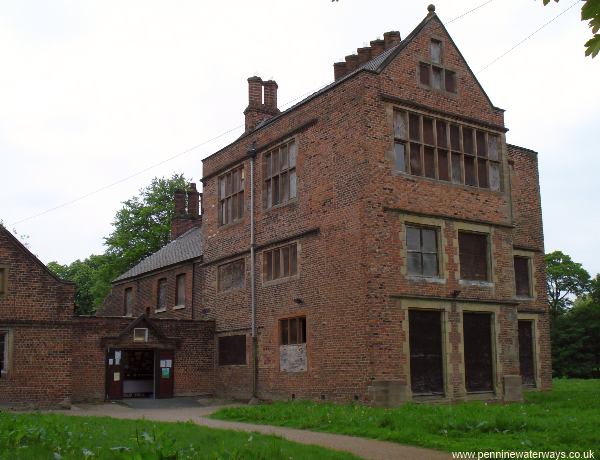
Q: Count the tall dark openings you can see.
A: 3